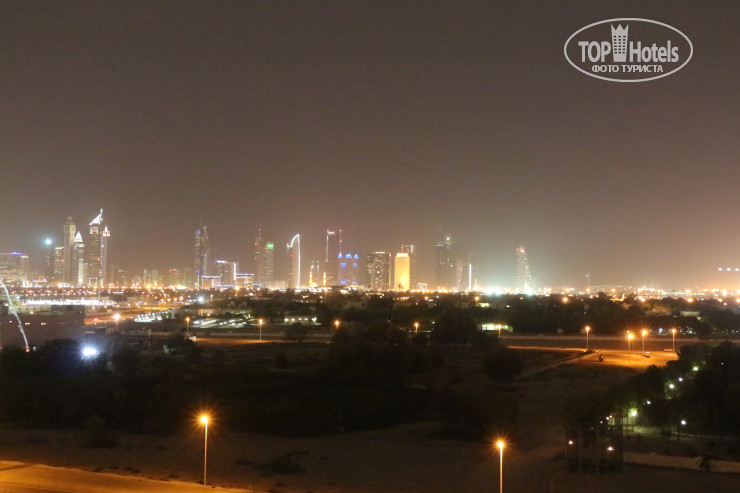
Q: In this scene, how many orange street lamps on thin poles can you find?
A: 12